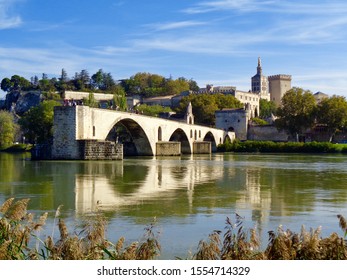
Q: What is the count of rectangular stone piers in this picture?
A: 3